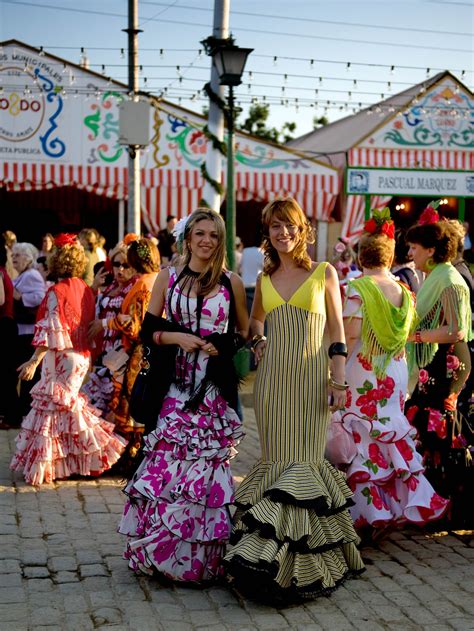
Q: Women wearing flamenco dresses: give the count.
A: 7